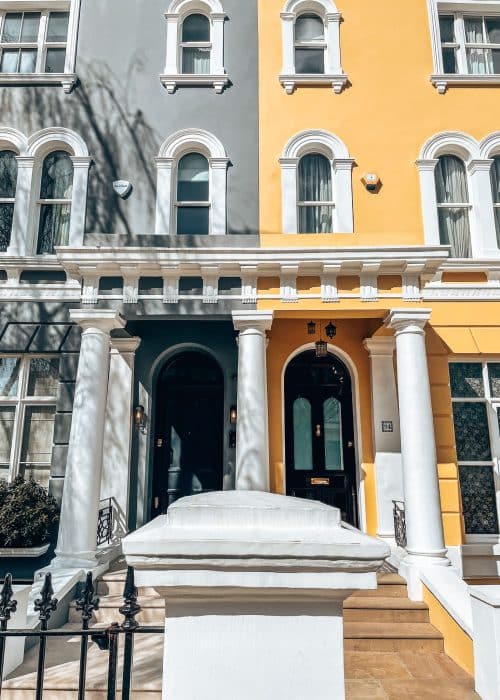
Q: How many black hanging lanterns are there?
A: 3